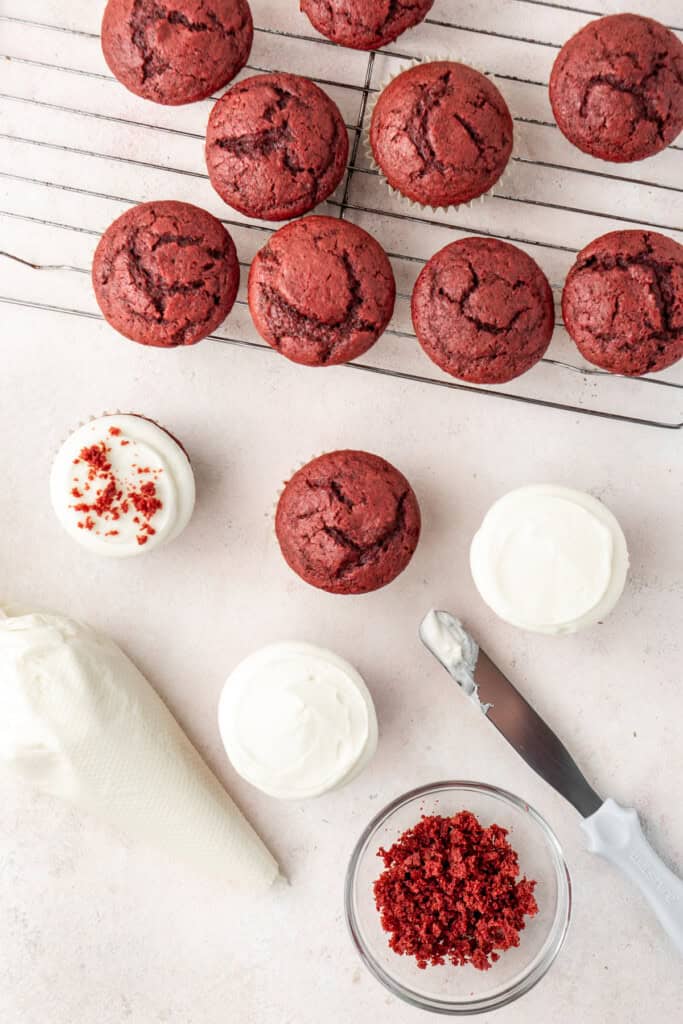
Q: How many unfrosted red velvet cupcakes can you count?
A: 10